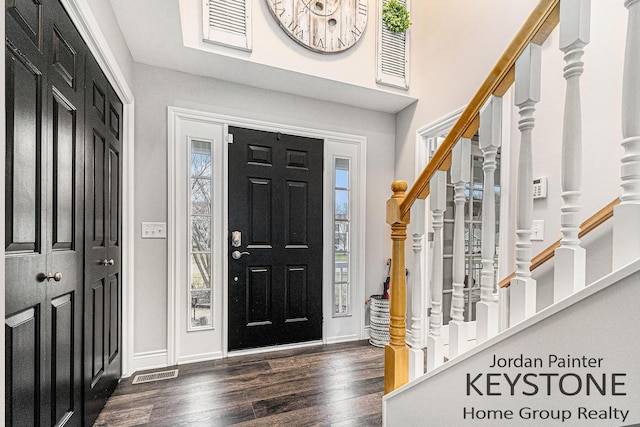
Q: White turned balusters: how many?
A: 7